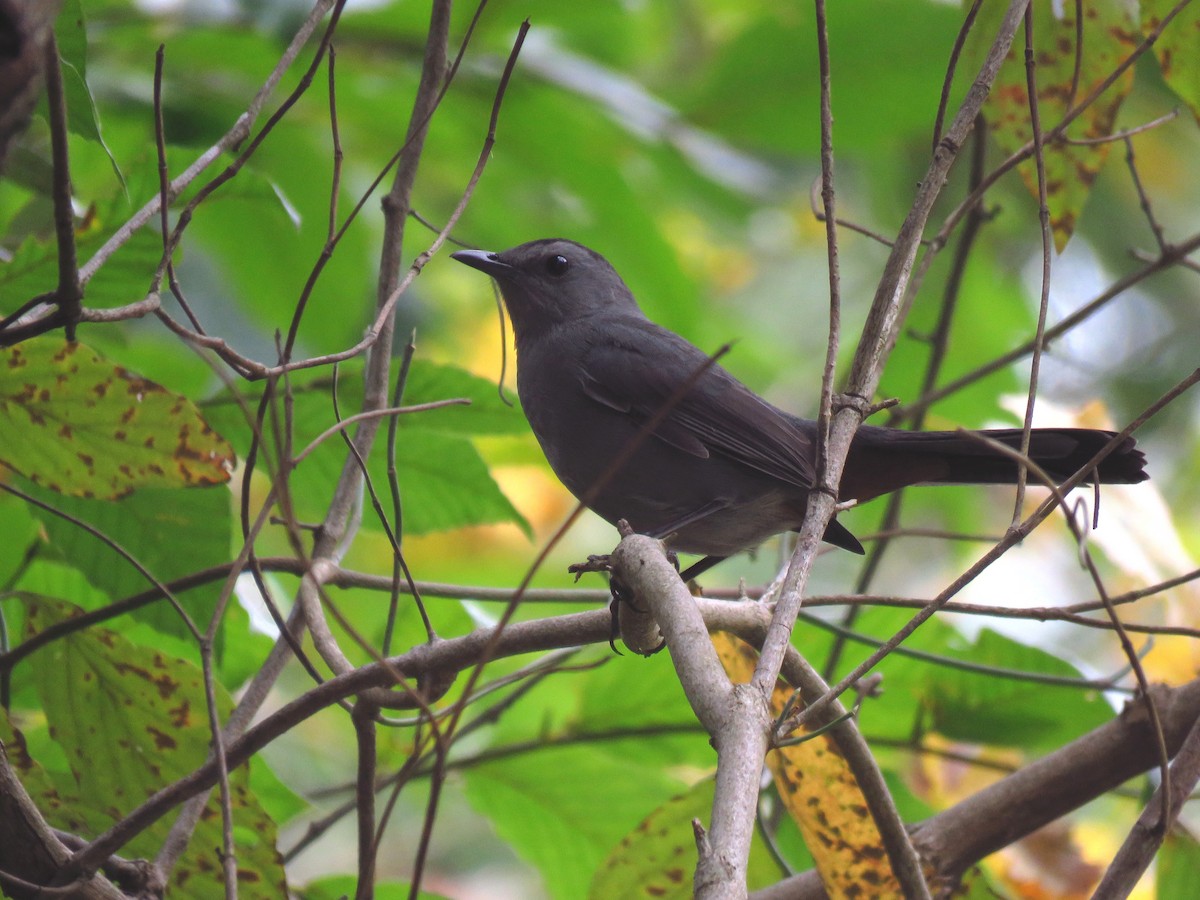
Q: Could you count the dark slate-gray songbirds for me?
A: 1